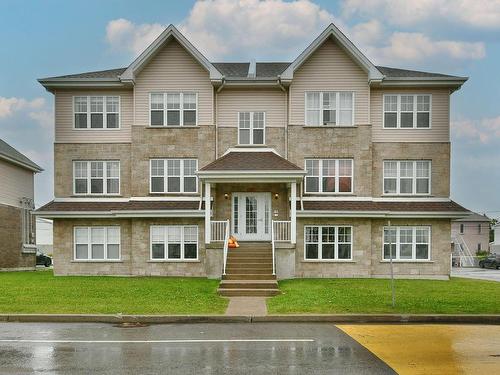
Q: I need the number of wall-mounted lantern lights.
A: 2